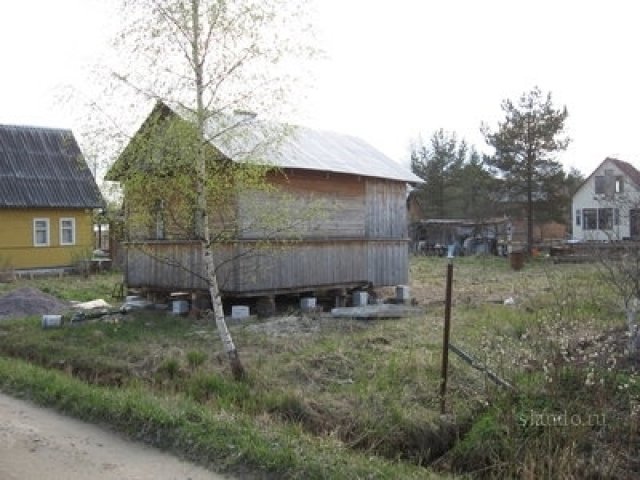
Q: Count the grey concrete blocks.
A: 6